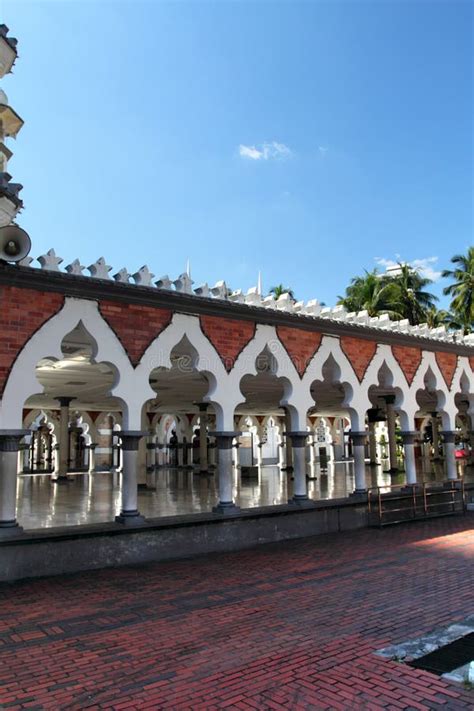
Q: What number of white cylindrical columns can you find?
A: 7